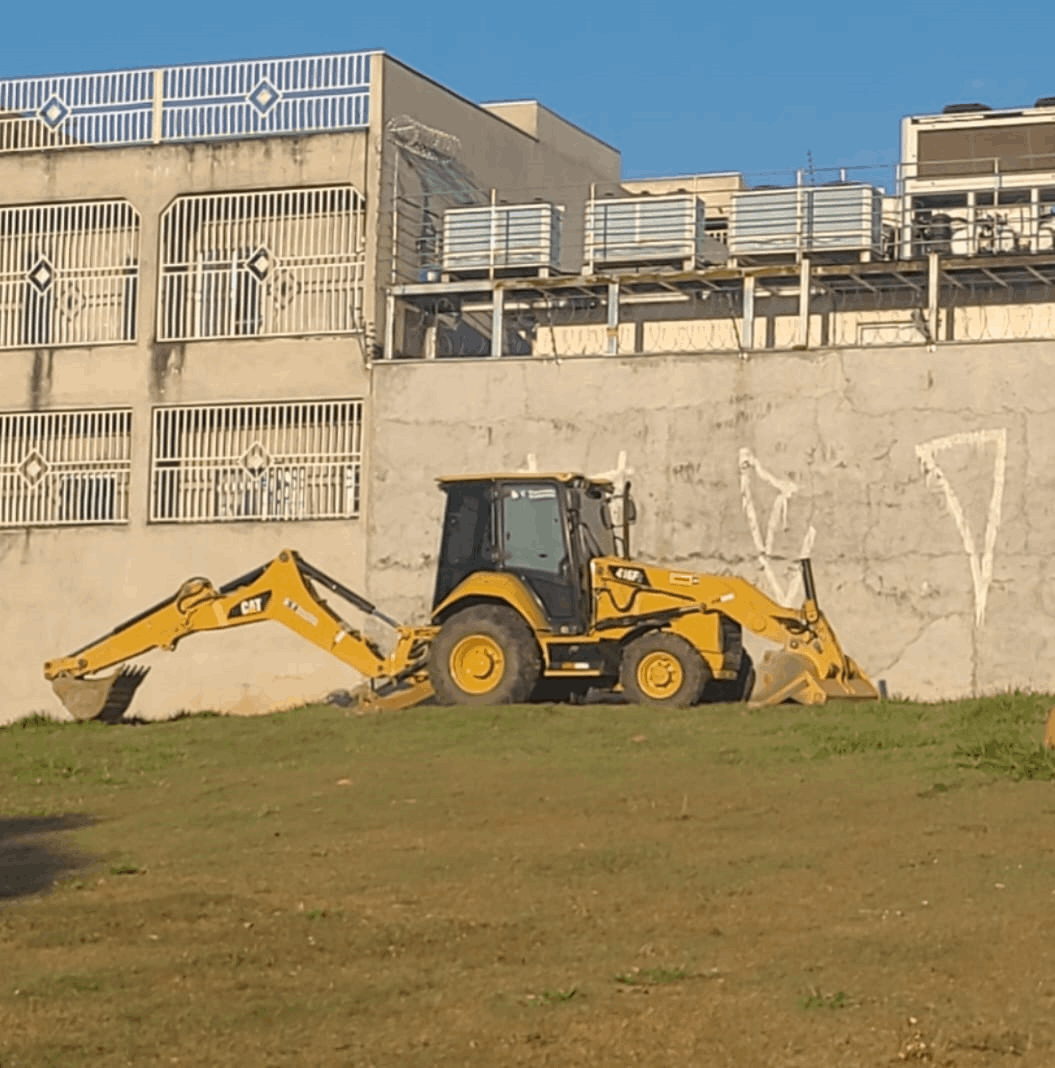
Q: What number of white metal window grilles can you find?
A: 4